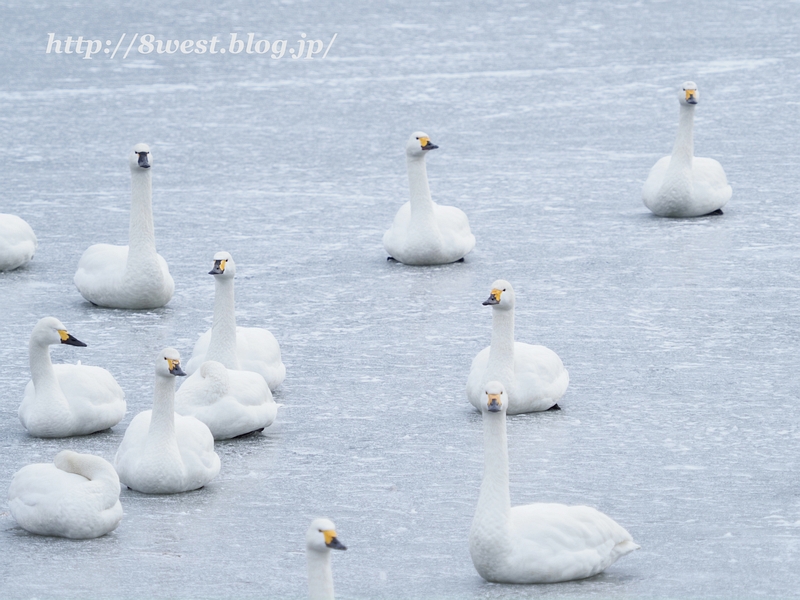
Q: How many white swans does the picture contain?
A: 12